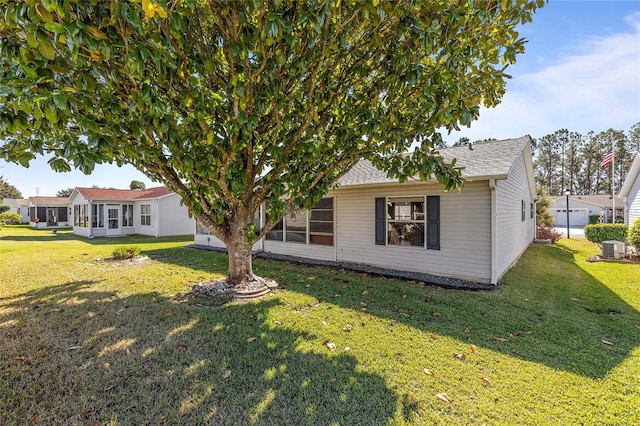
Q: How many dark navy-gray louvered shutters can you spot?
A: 2